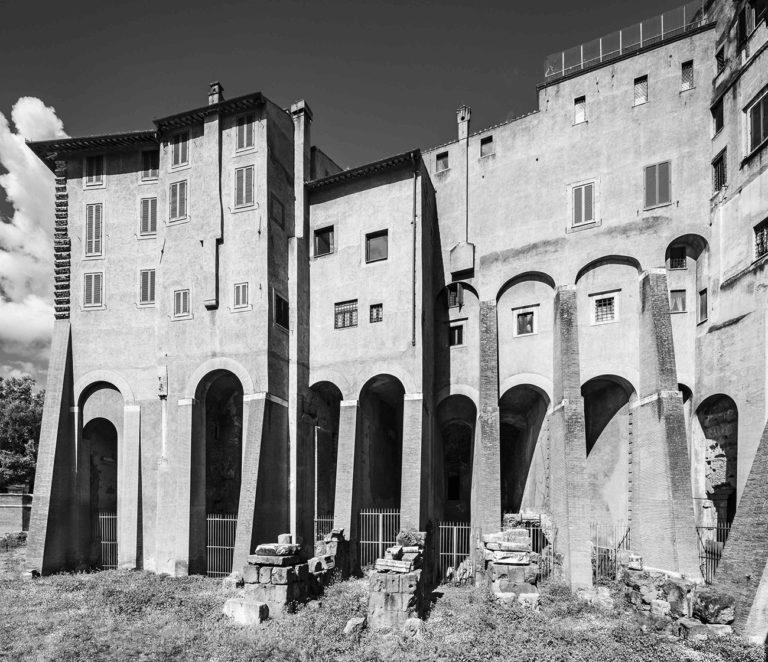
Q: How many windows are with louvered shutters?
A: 14